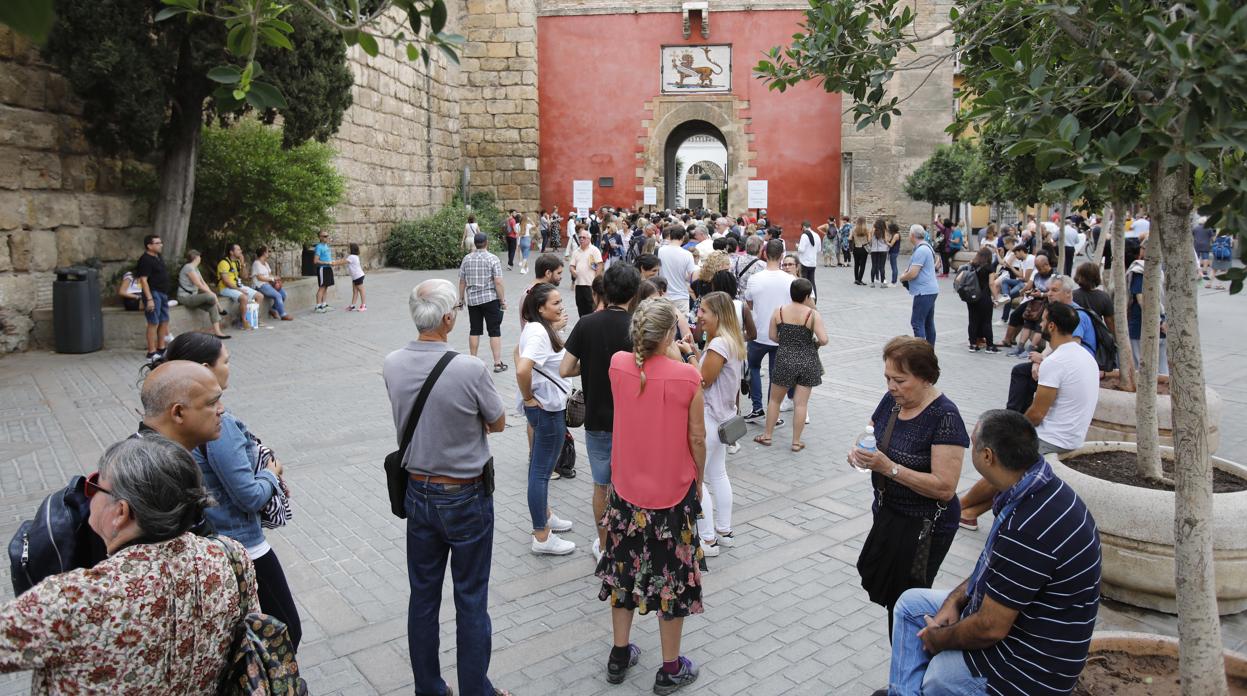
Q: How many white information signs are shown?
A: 3